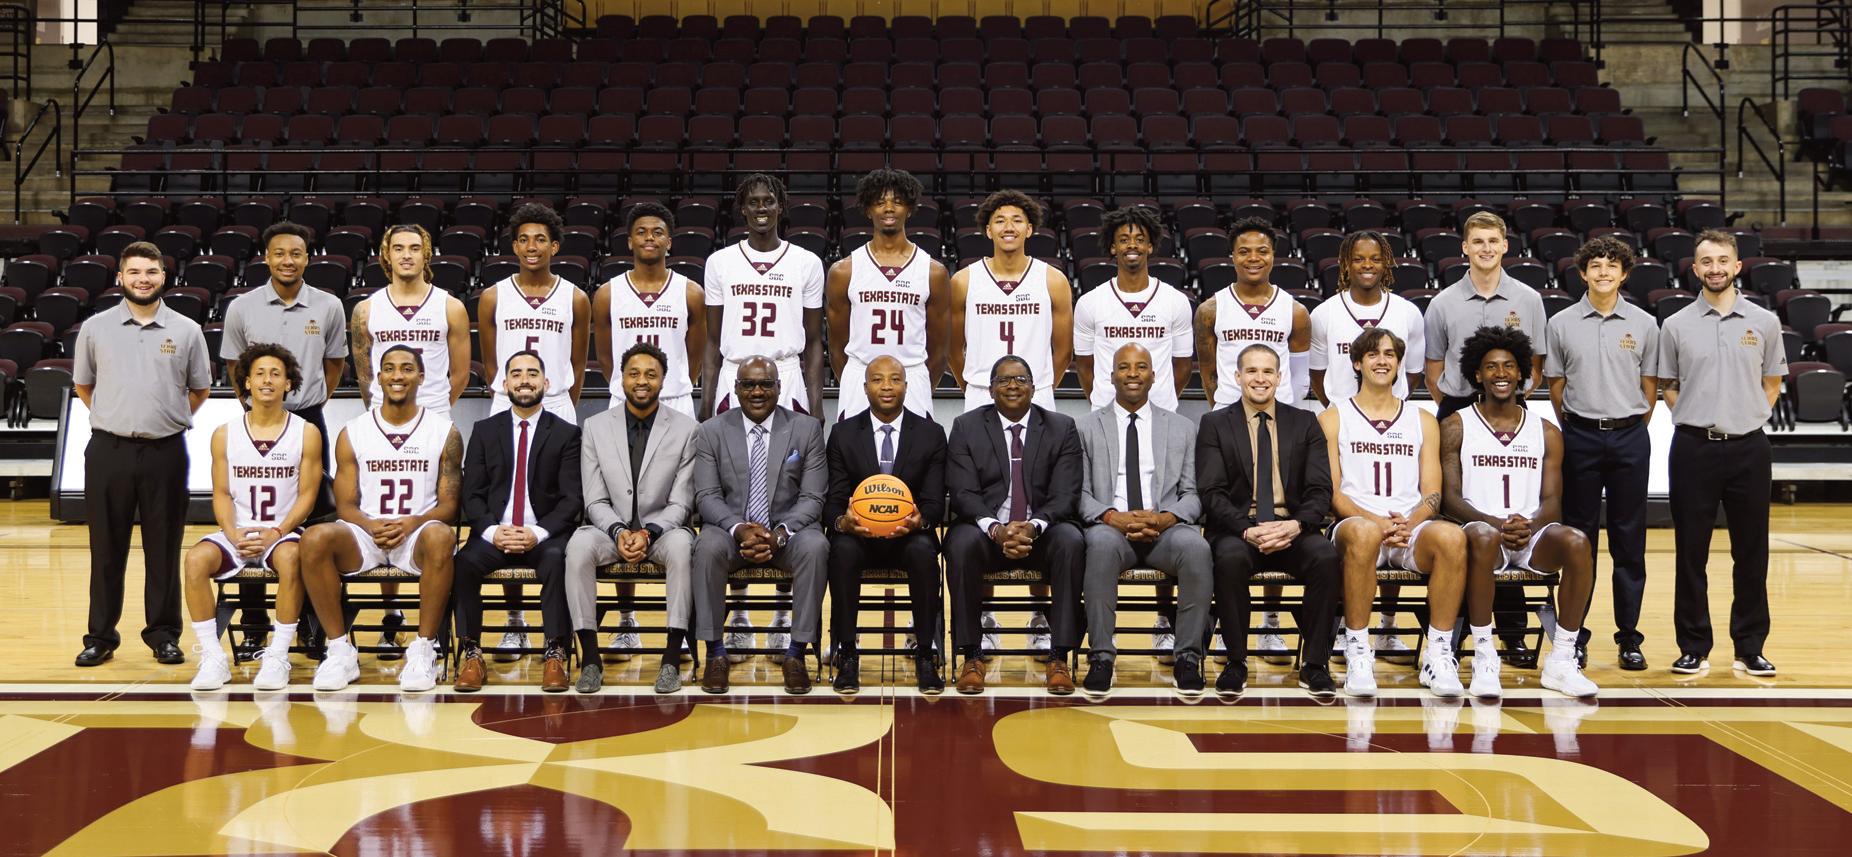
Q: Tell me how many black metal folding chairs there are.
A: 11